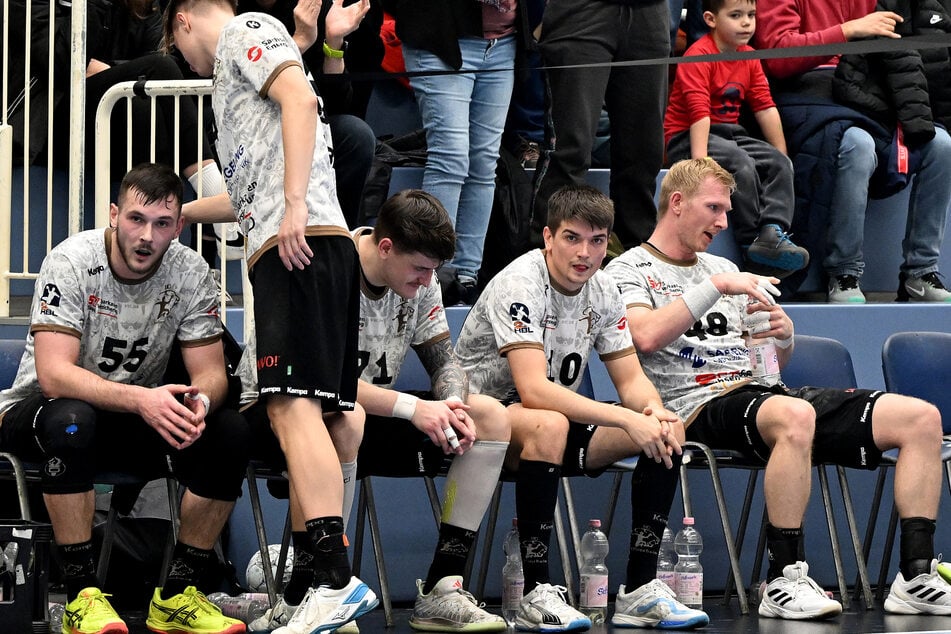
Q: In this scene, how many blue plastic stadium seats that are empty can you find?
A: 2